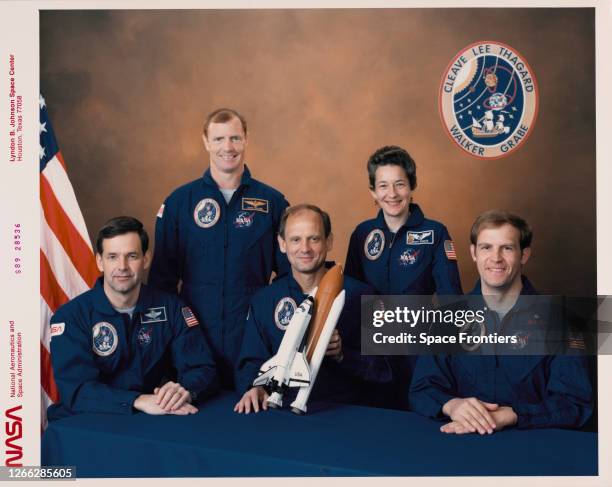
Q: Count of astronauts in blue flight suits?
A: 5